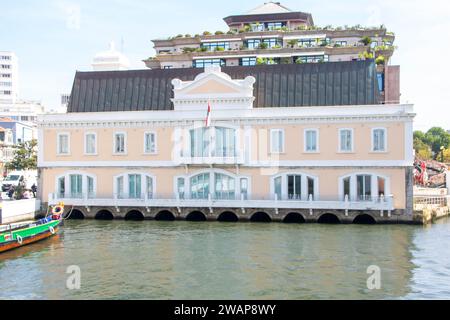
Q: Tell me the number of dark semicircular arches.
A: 10